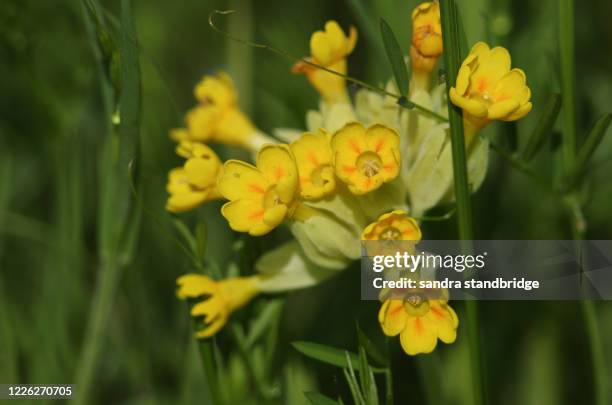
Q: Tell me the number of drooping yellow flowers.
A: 11